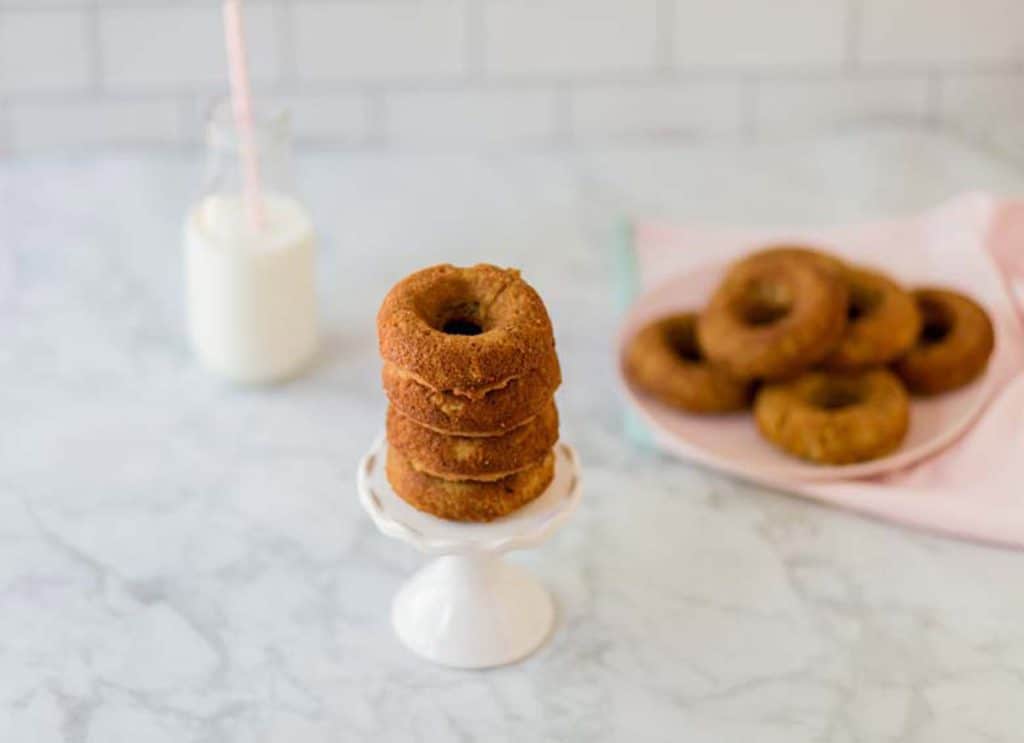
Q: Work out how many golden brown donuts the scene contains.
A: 9